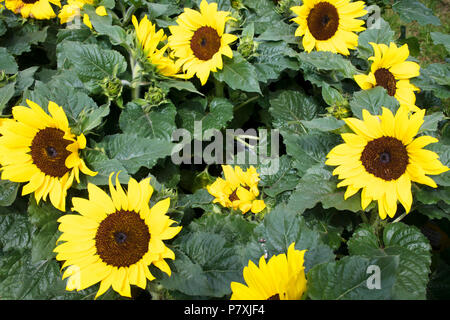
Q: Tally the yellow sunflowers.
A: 11